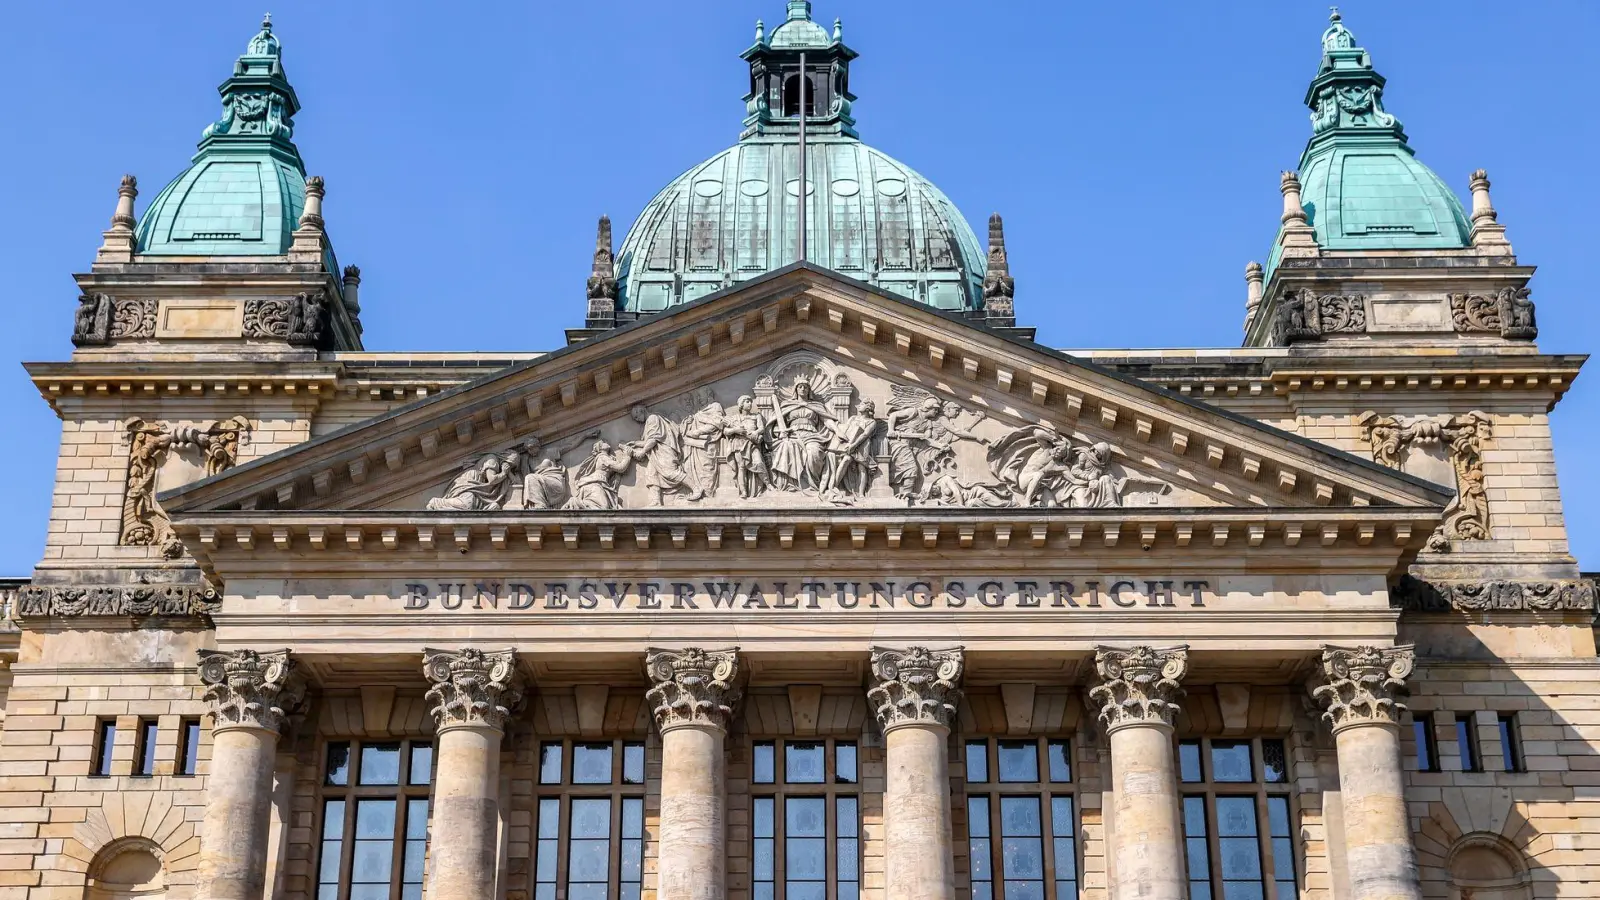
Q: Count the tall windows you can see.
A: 5